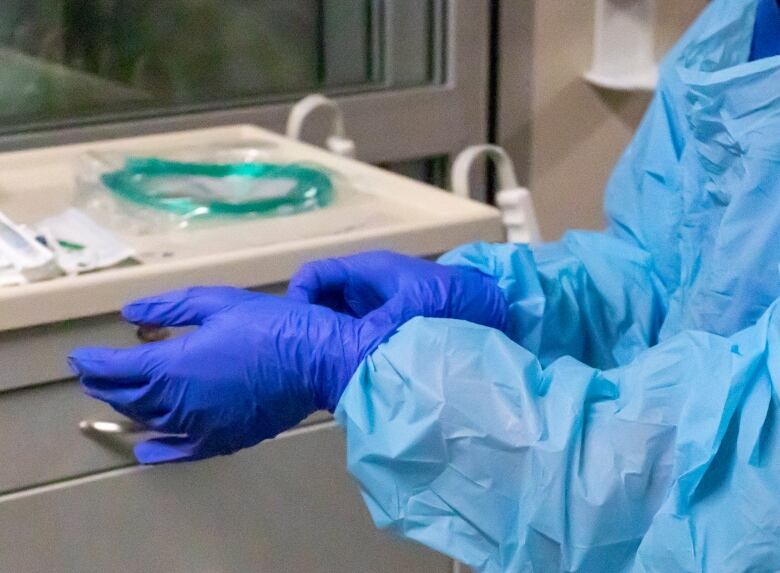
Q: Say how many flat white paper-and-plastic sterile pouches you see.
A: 2